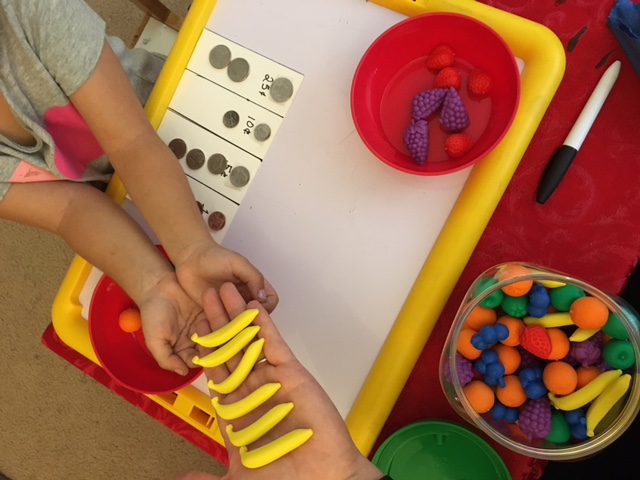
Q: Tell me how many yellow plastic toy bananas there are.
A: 11